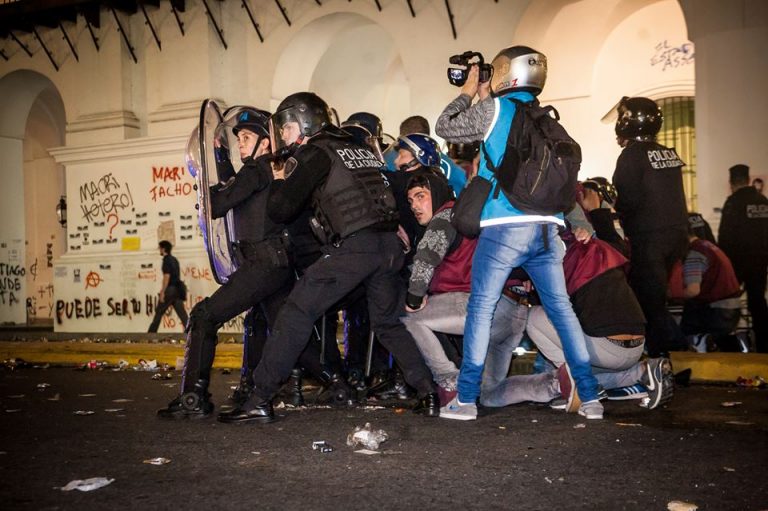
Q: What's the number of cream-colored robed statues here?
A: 0